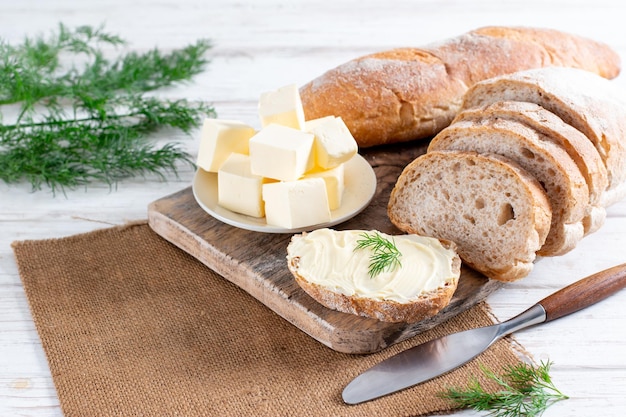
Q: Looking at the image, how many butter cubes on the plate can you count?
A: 7